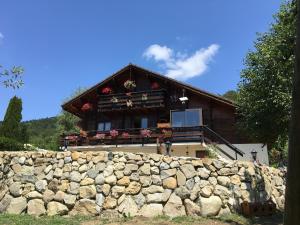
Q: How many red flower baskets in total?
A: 3